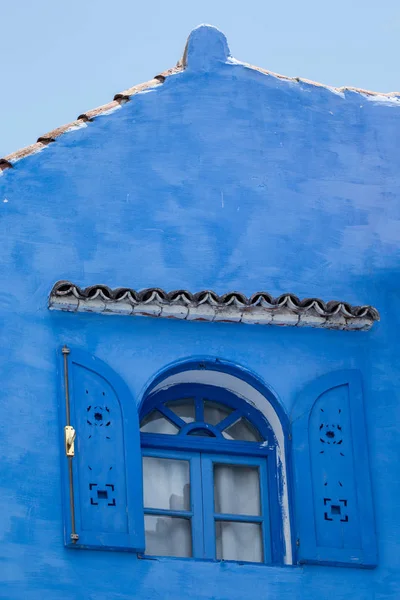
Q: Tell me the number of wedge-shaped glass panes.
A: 4